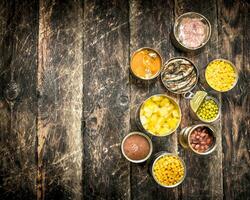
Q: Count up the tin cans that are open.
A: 9